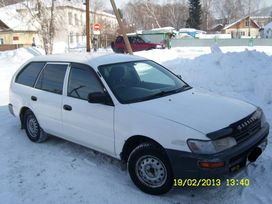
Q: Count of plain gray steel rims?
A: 2